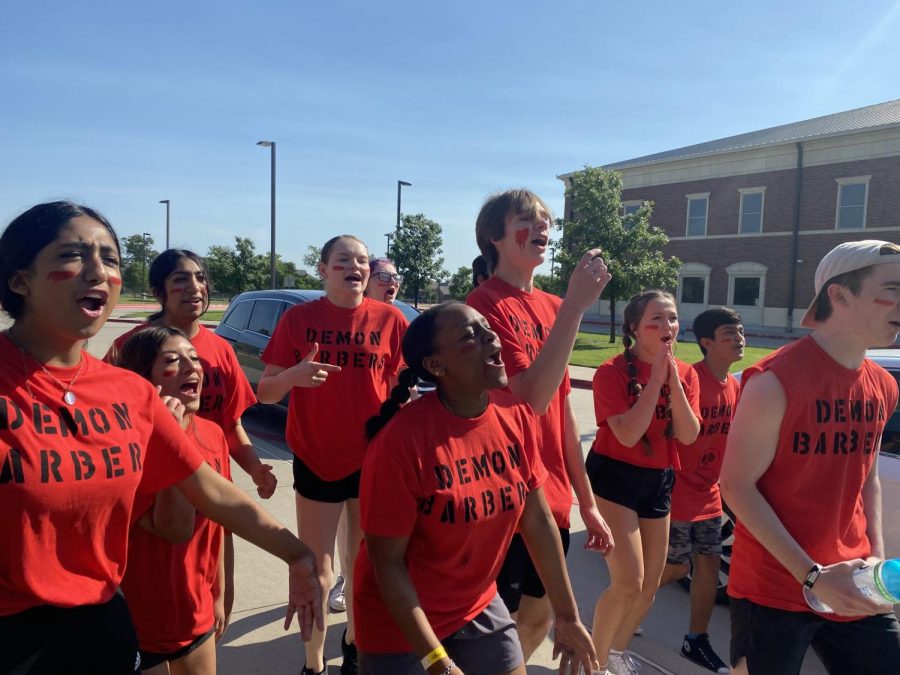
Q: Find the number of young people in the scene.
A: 11